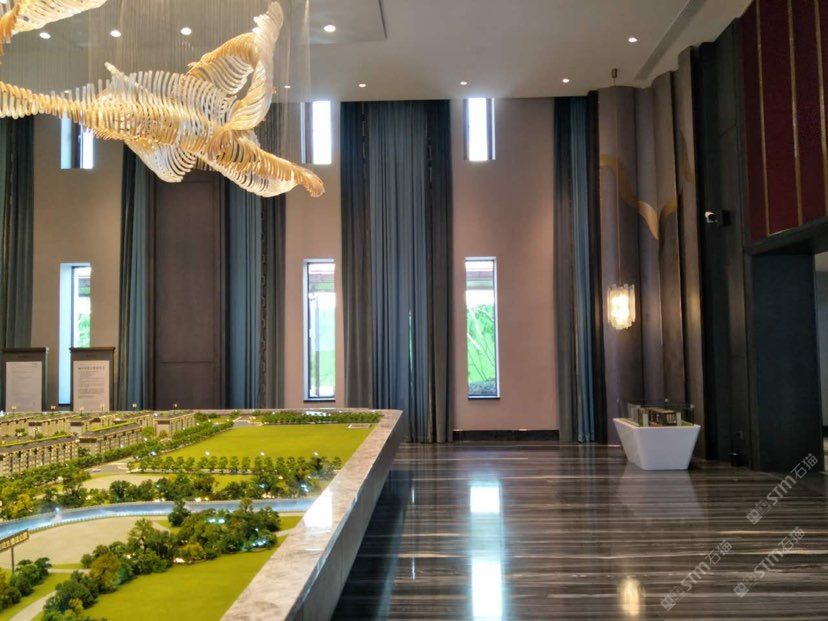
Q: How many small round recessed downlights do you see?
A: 9